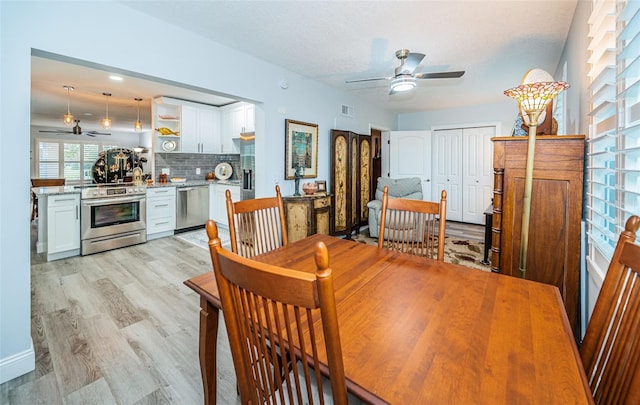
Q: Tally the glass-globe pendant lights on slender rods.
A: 3